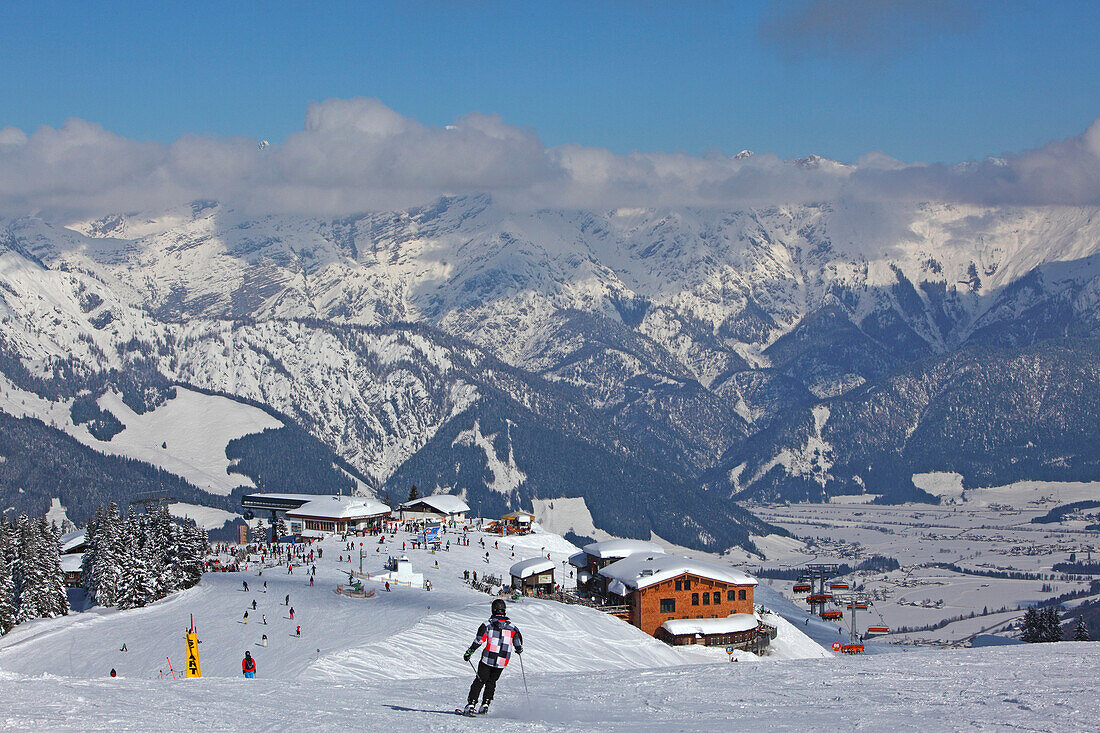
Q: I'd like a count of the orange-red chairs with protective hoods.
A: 8